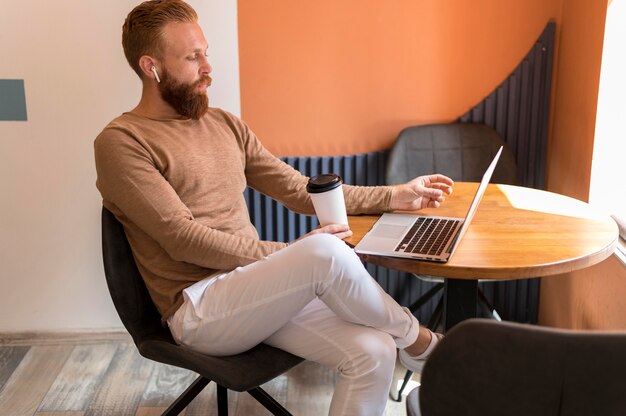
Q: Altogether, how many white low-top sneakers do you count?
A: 1